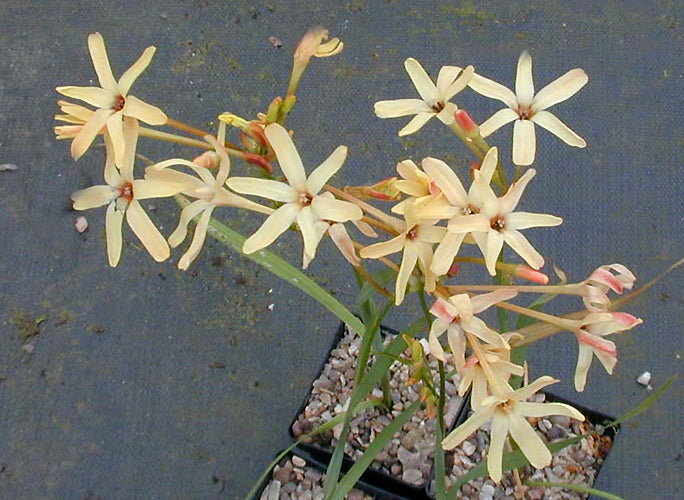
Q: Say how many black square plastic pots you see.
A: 3